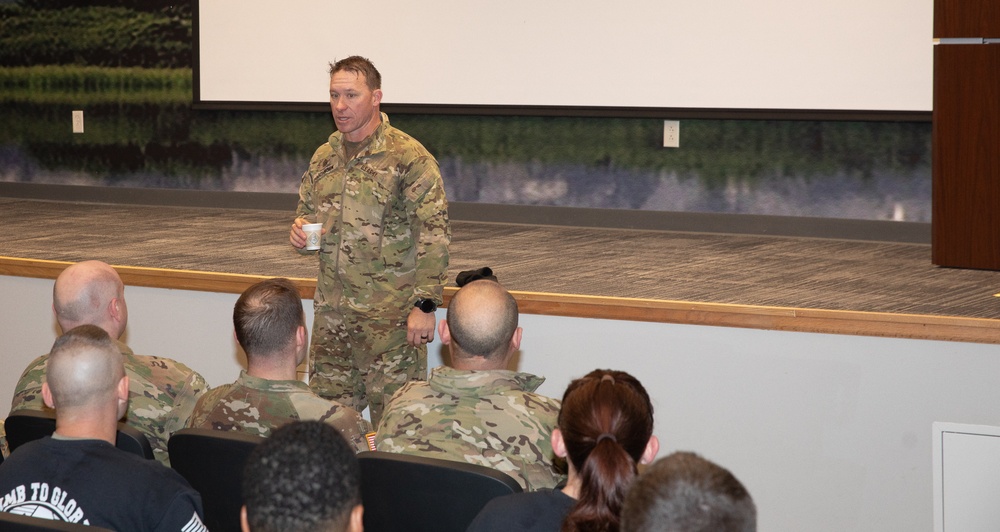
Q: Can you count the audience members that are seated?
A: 7